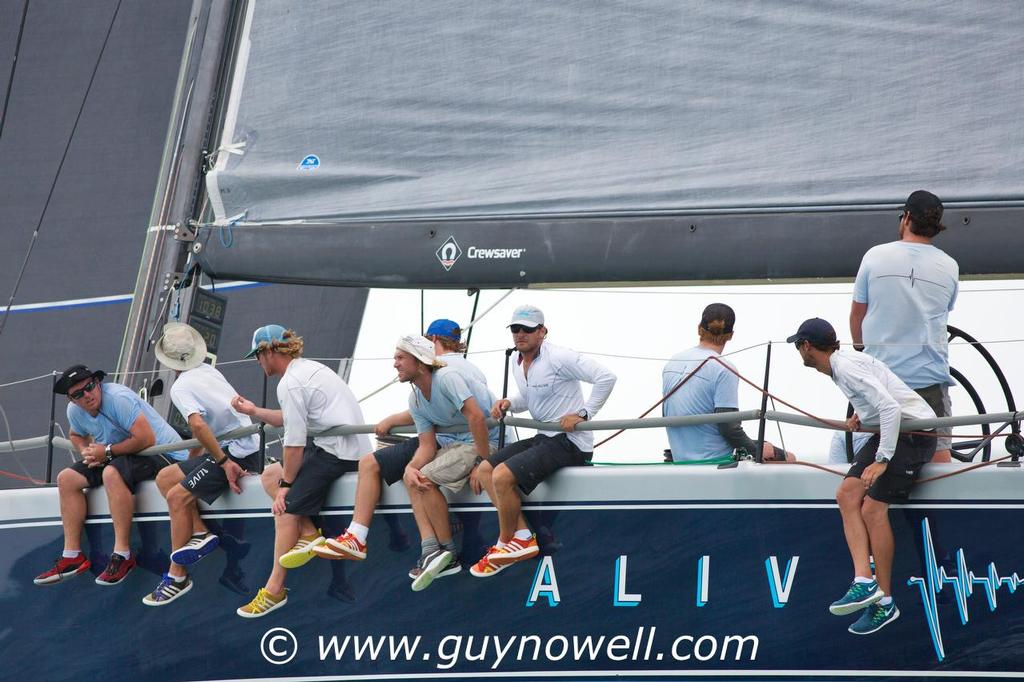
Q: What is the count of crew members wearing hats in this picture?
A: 9